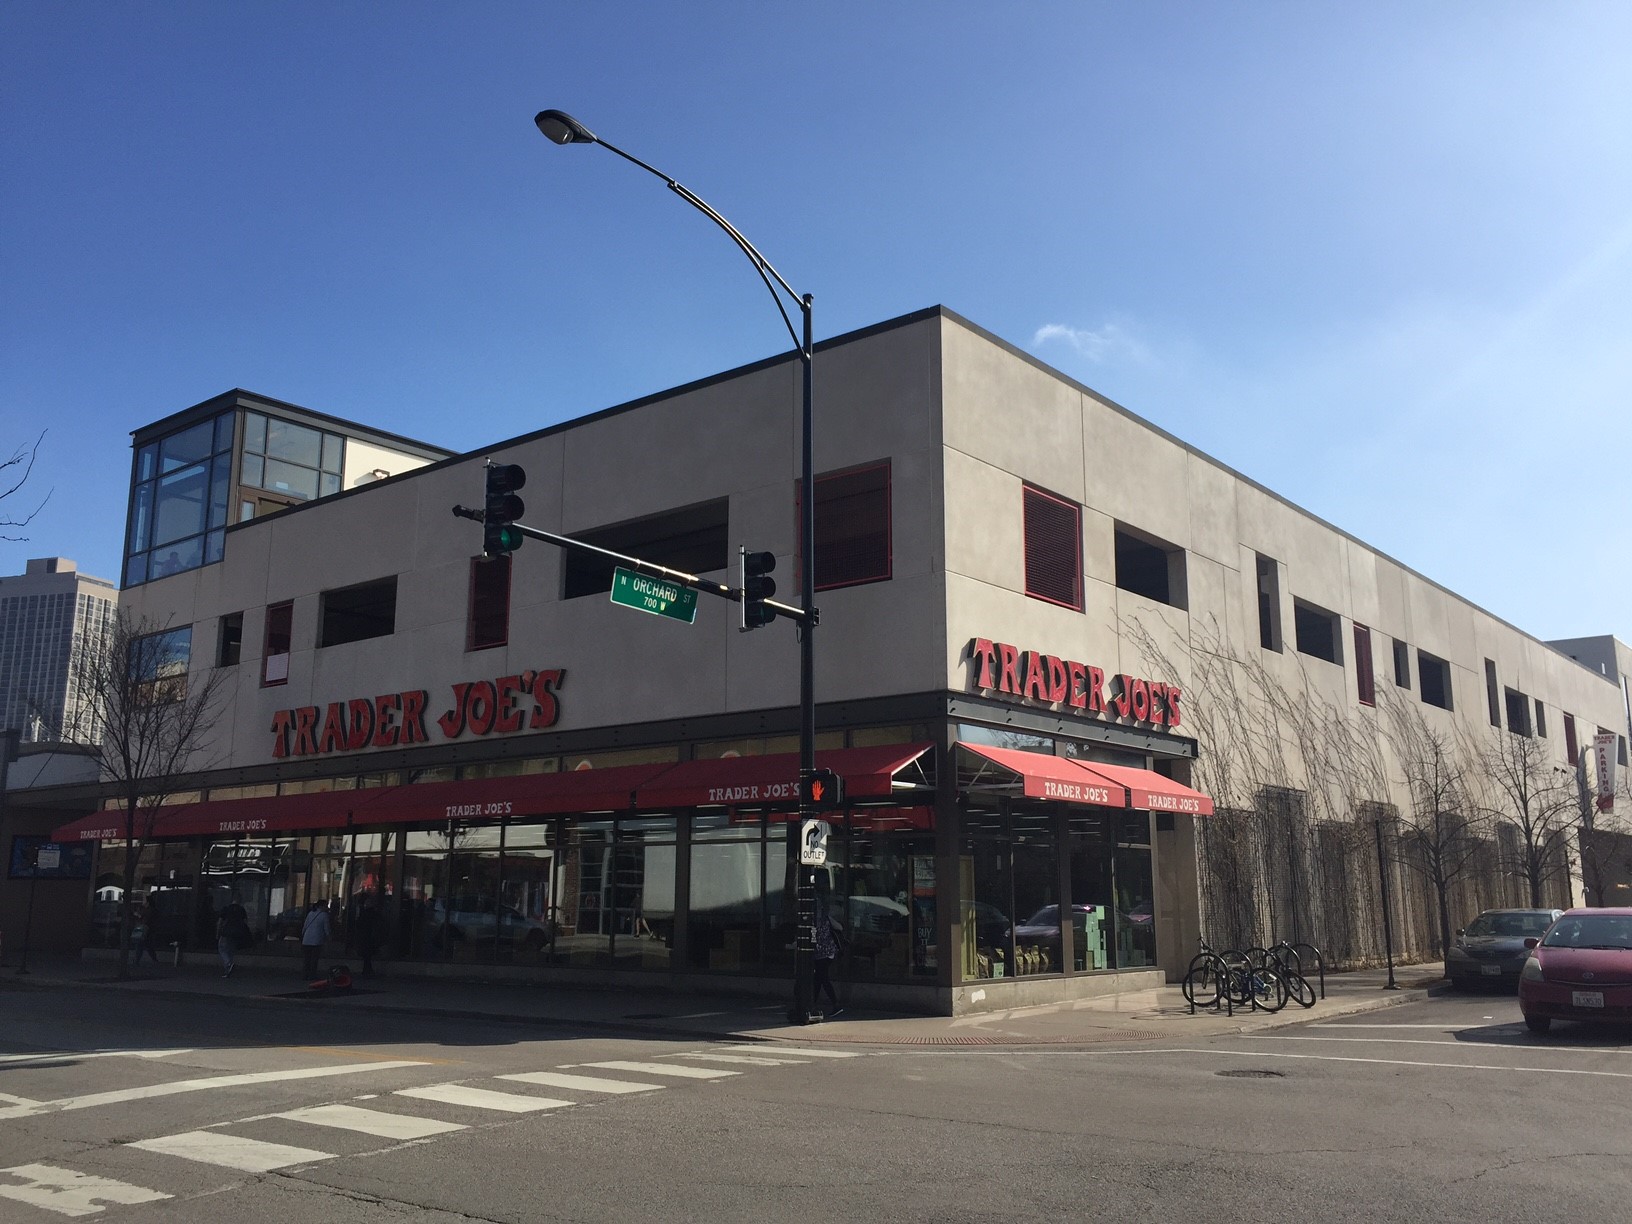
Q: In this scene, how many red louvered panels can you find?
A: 6